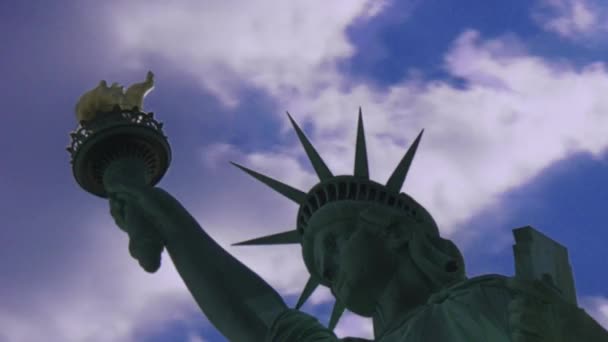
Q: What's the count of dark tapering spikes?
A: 7